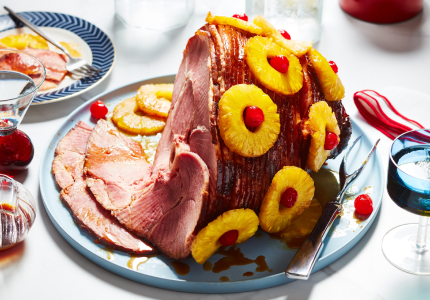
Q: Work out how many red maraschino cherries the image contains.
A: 10